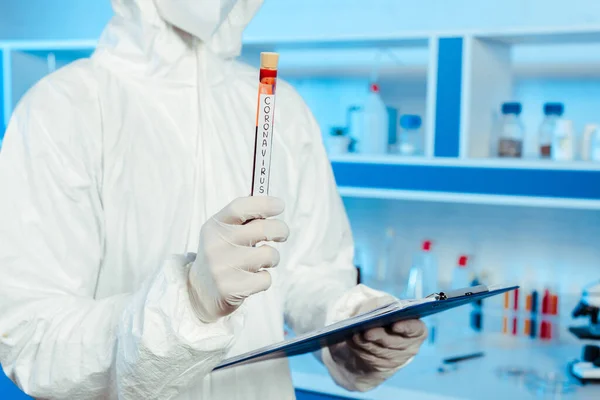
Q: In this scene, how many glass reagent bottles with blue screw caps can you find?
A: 3